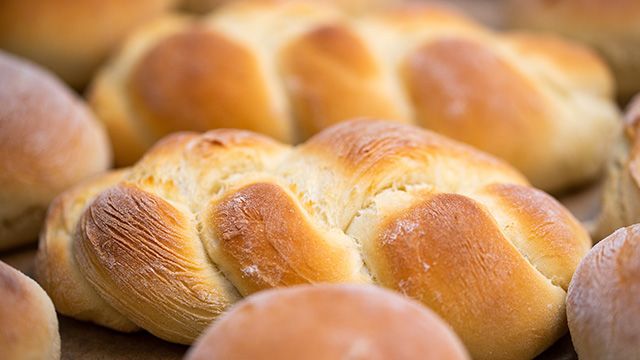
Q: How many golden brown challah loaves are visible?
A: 2